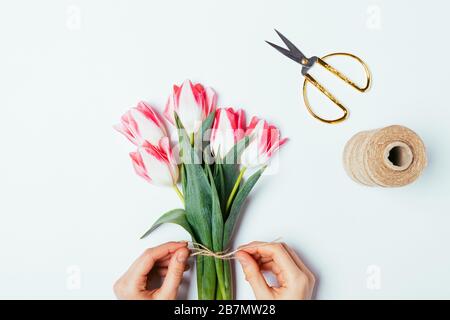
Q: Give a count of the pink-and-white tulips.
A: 5